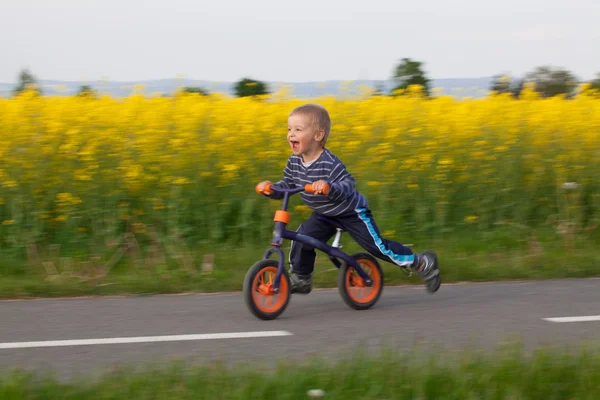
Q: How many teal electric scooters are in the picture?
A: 0